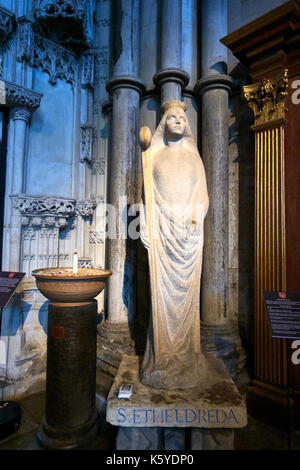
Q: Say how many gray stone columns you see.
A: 3